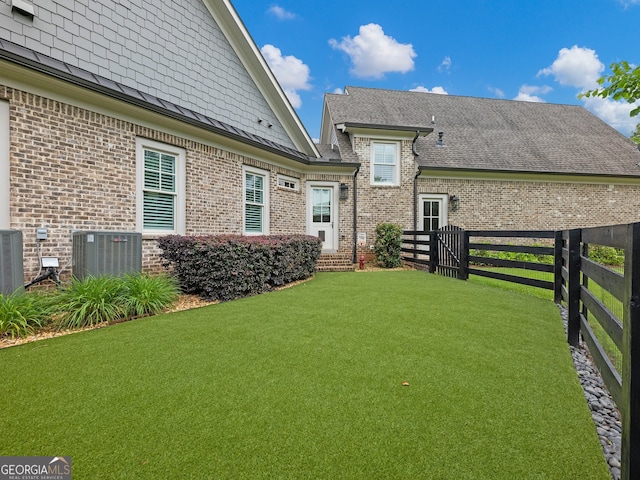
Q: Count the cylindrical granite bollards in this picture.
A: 0